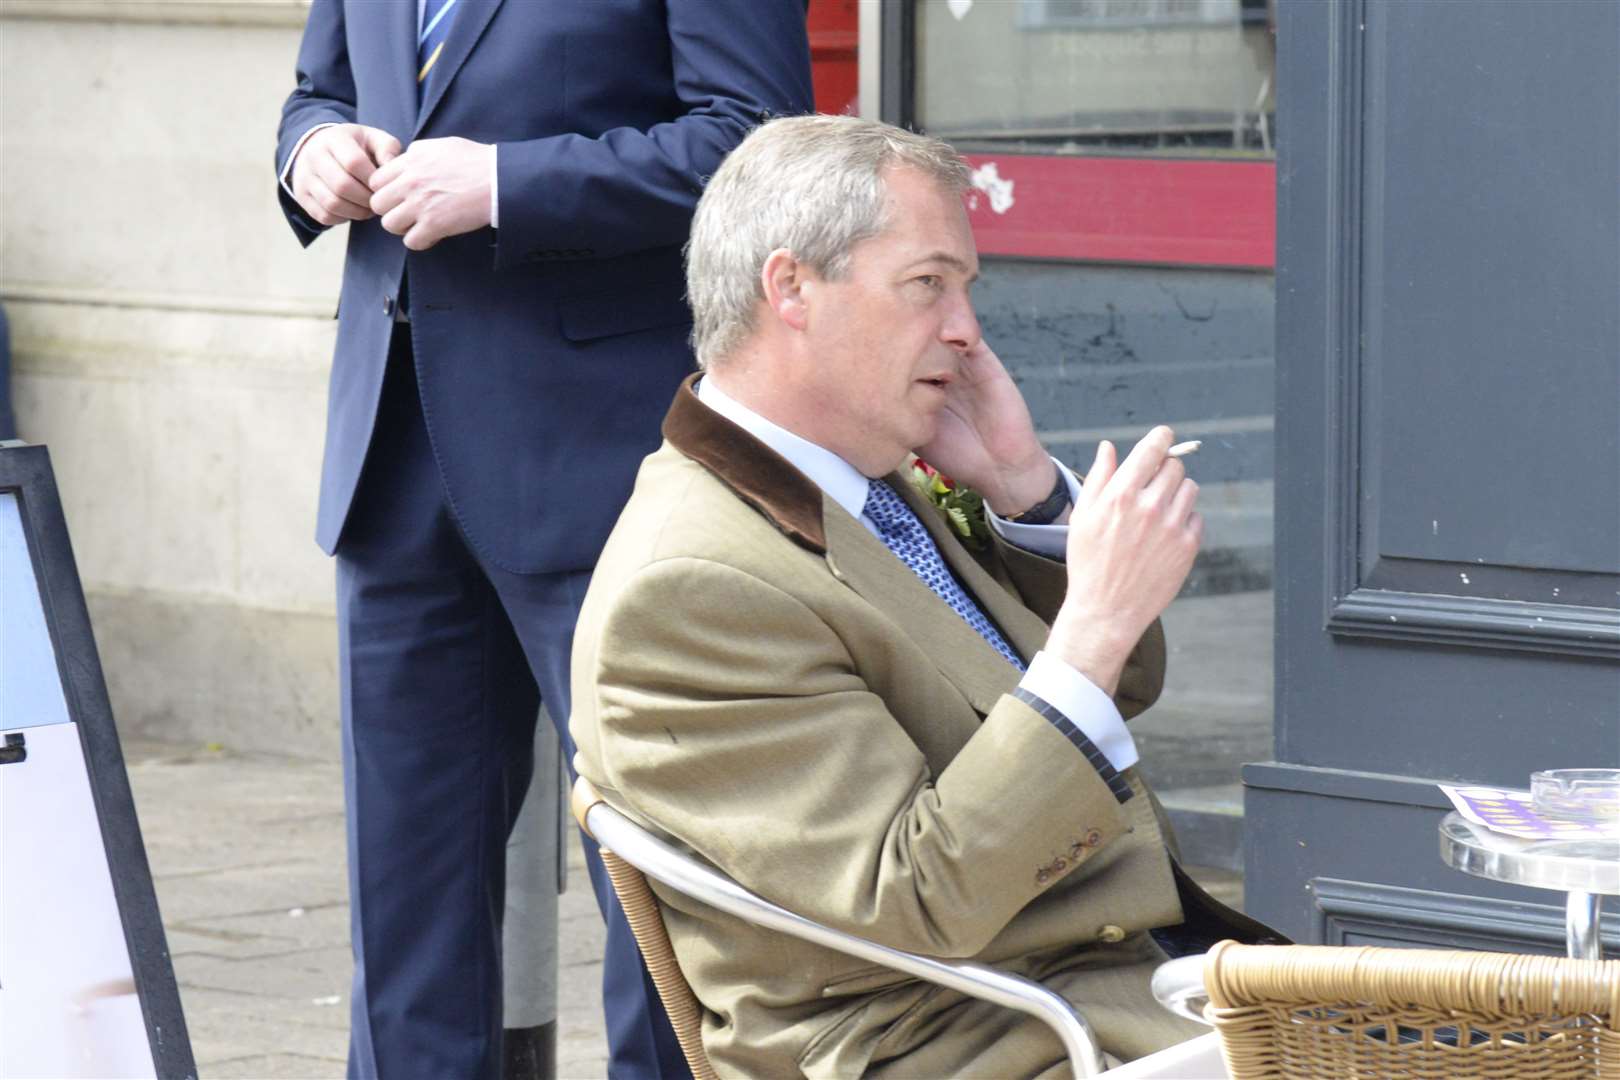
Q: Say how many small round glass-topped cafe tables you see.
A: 1